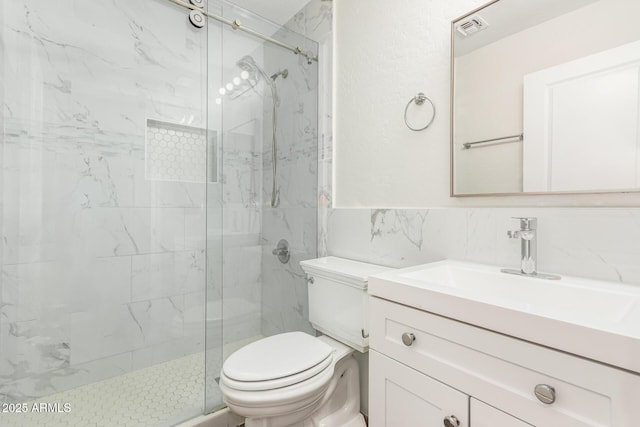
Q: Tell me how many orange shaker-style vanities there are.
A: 0